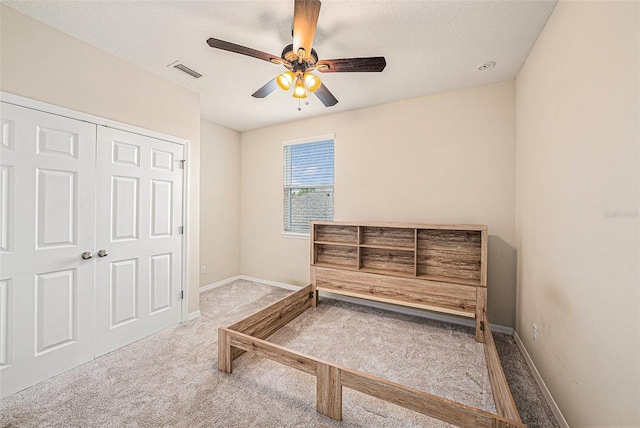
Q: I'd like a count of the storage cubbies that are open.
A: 5